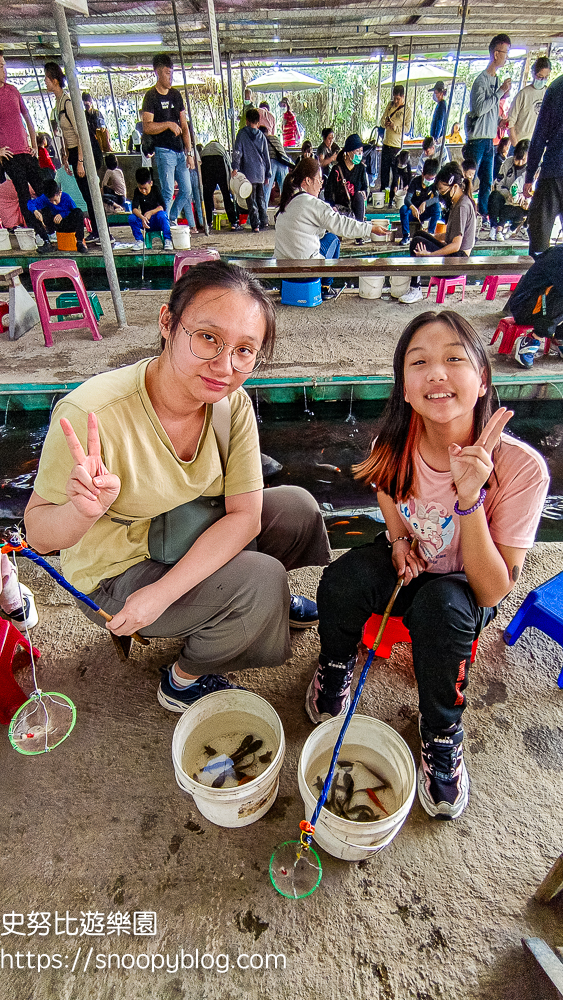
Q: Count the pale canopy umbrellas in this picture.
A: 4